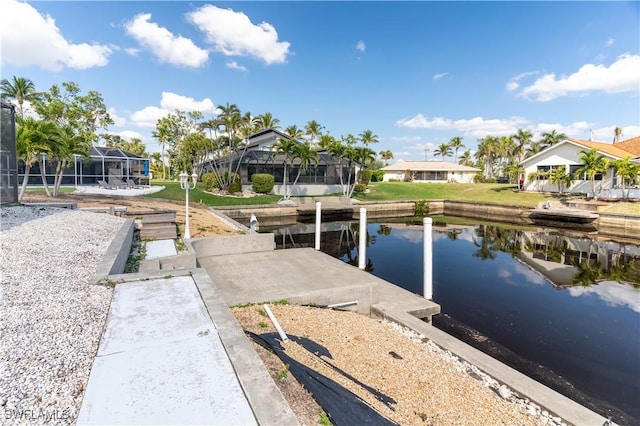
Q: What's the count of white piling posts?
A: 3